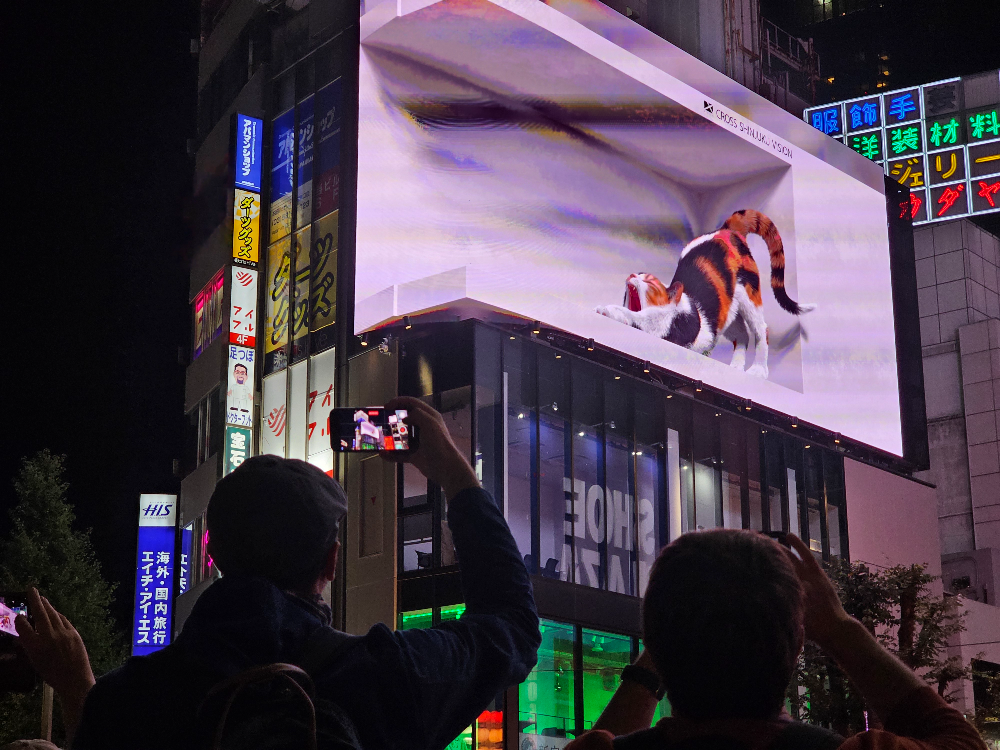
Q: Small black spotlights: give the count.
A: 9